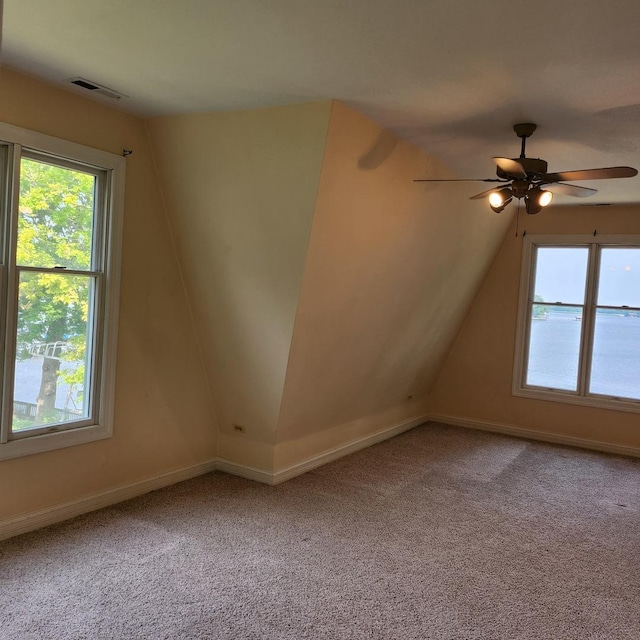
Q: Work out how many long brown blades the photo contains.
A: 5